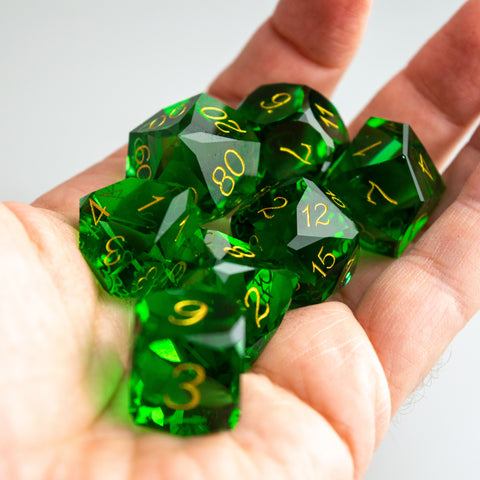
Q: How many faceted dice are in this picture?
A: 7